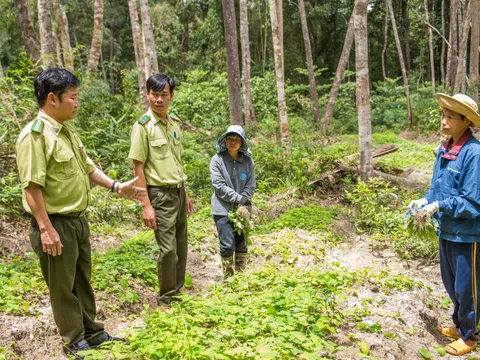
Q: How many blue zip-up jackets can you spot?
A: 1